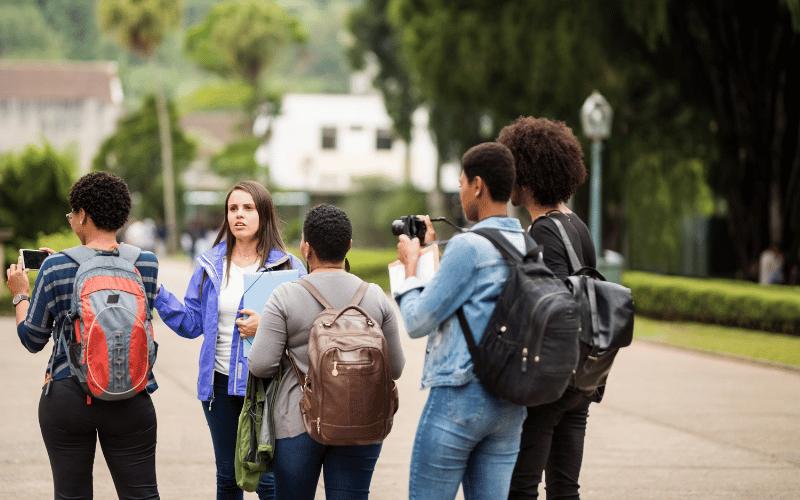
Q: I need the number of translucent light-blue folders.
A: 1